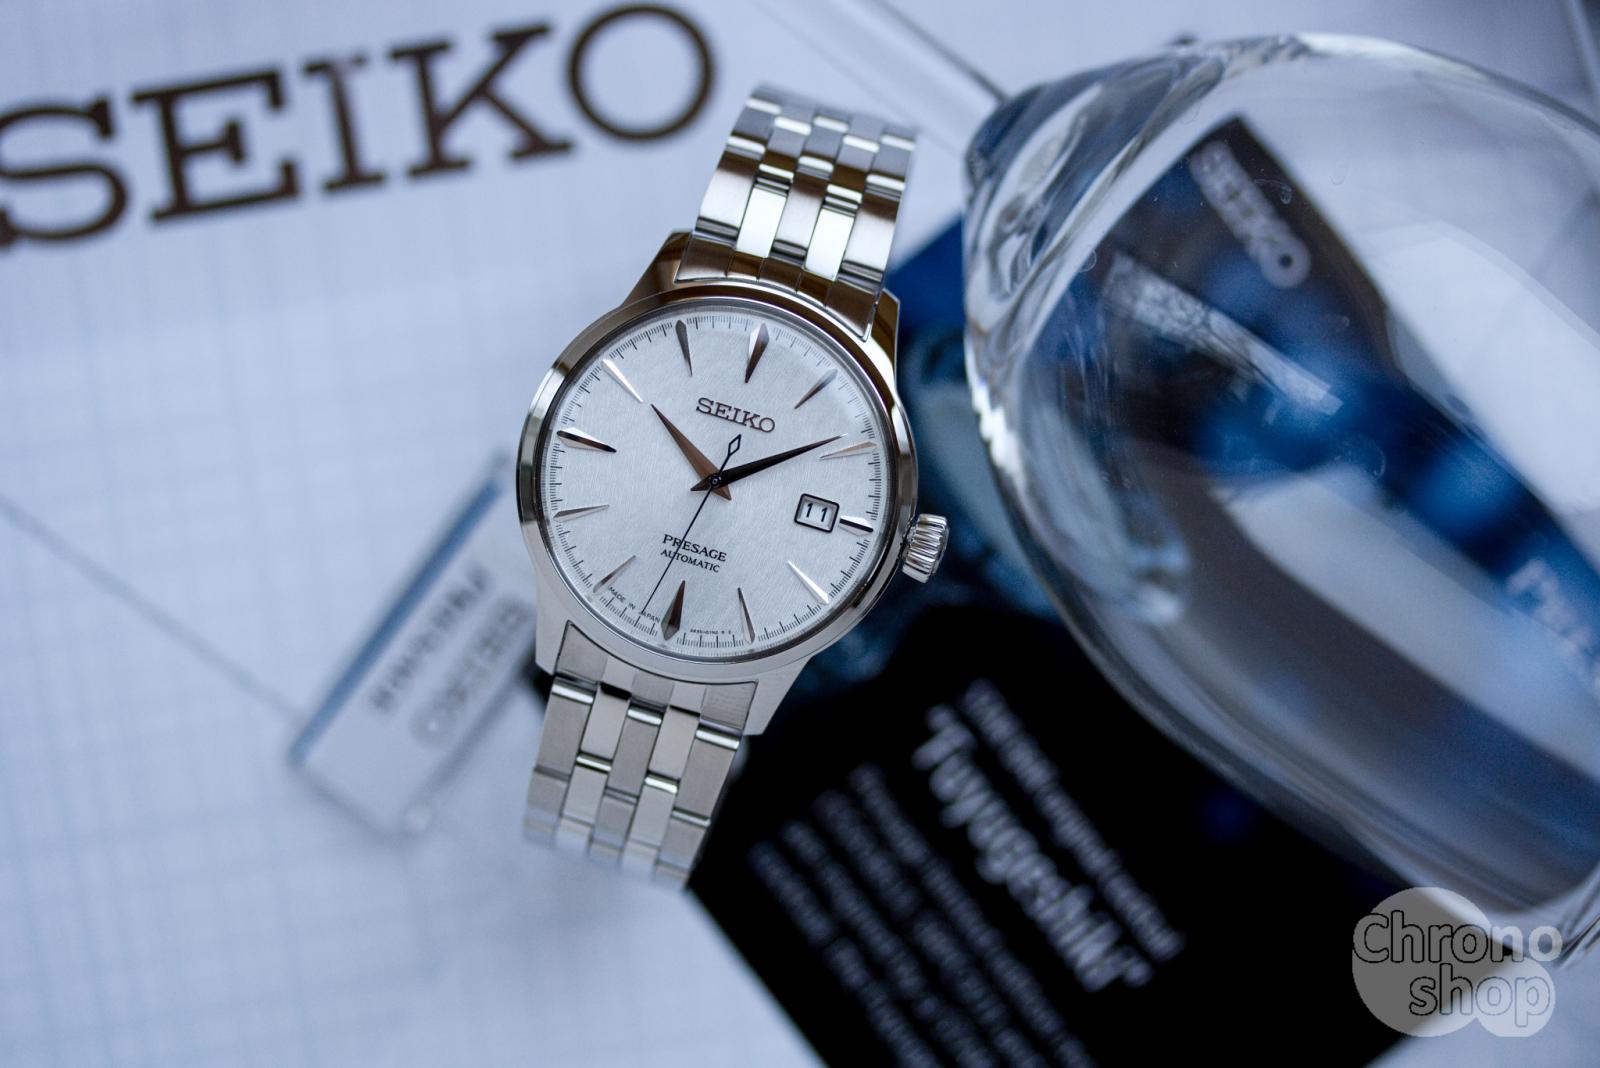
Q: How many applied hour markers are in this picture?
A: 12